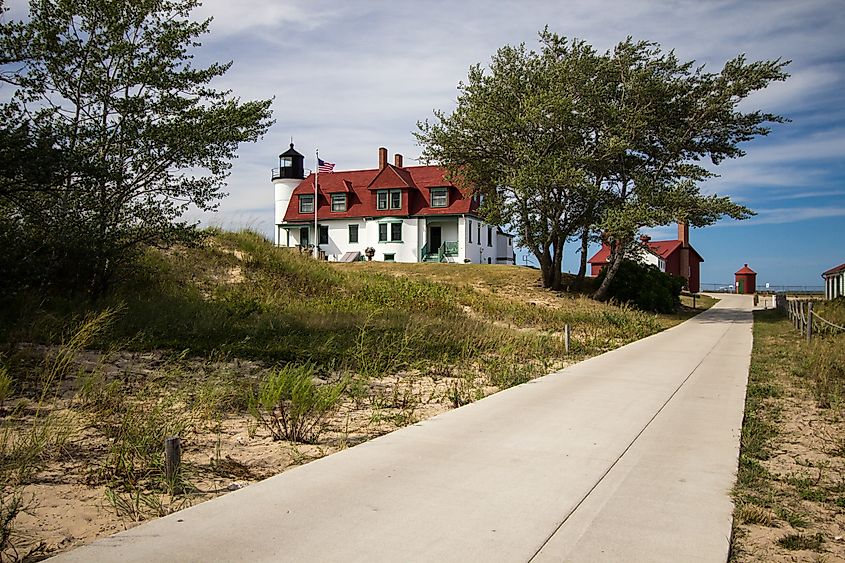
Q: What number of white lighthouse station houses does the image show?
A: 1